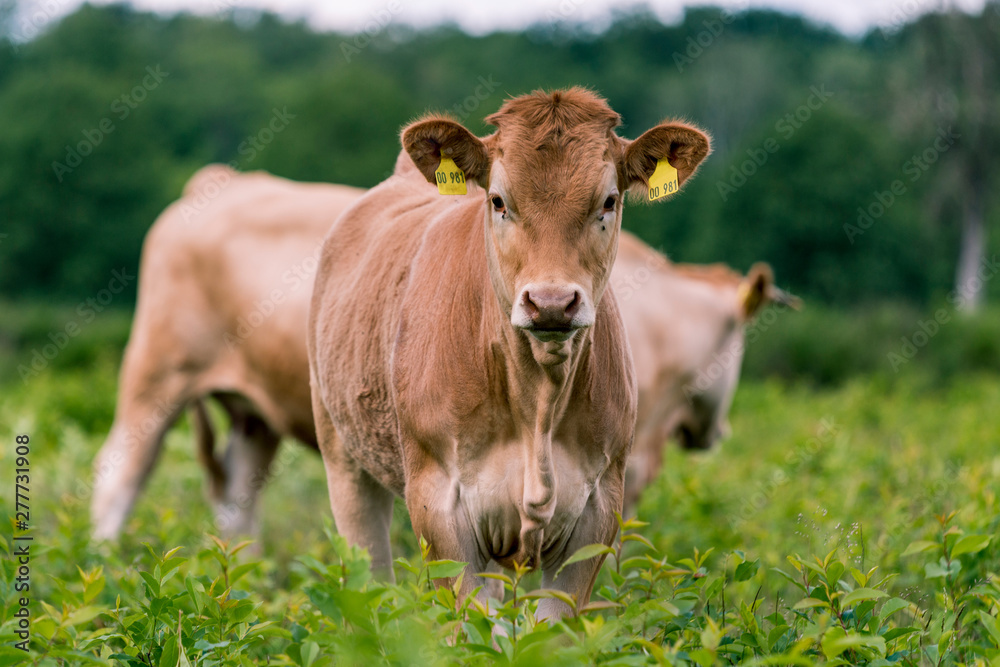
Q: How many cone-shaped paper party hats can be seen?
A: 0